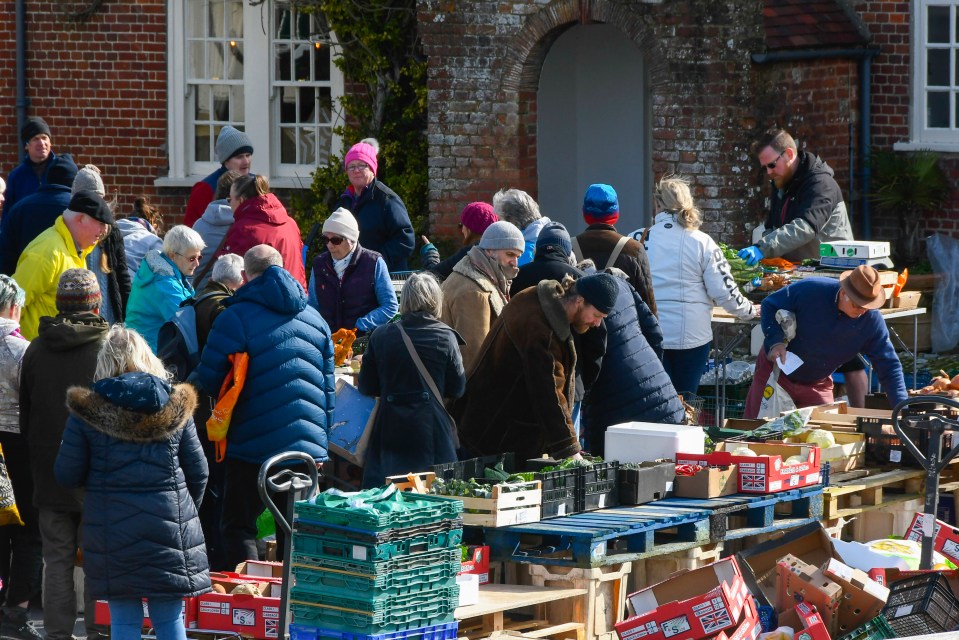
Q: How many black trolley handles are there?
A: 2